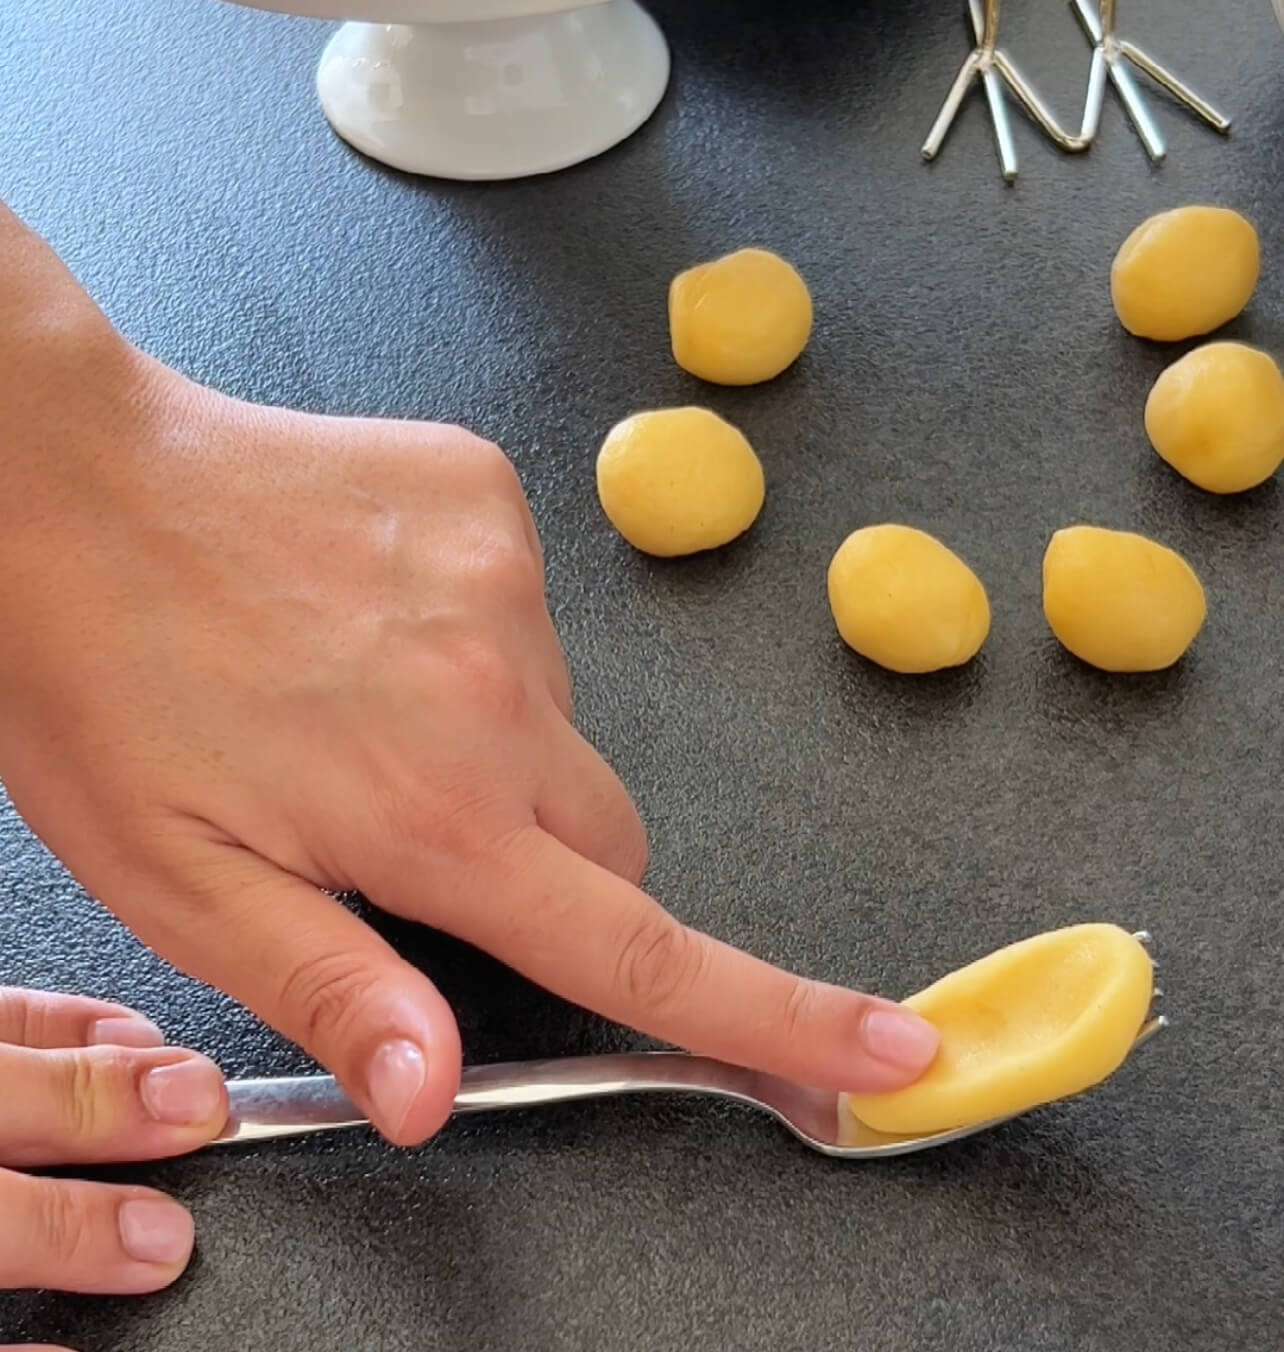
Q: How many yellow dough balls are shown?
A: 6